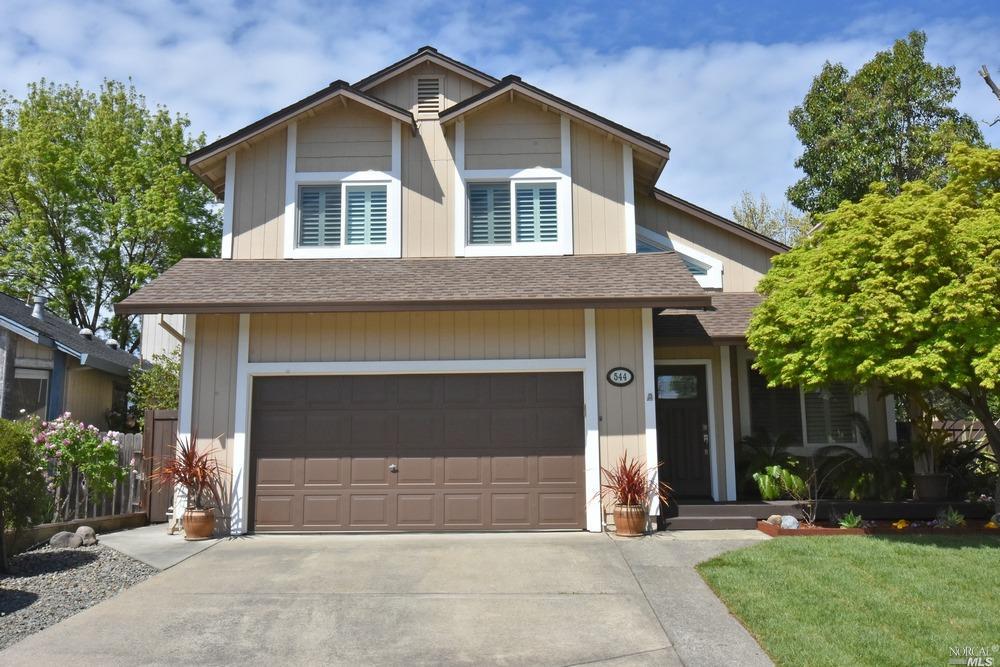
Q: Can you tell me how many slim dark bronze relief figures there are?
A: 0